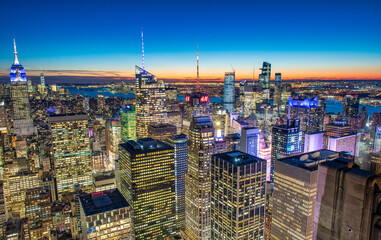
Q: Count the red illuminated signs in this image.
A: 2